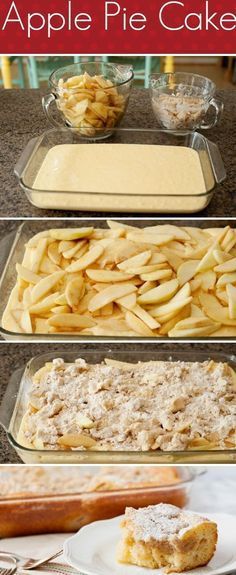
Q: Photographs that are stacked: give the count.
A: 4